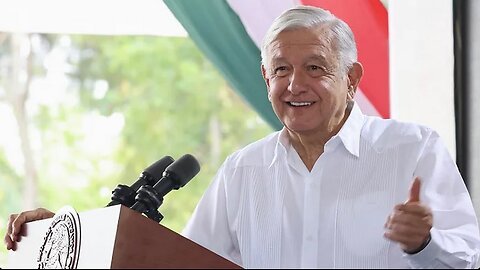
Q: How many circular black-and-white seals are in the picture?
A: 1